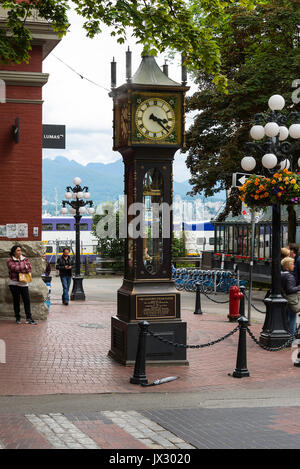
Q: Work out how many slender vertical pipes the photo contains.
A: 4